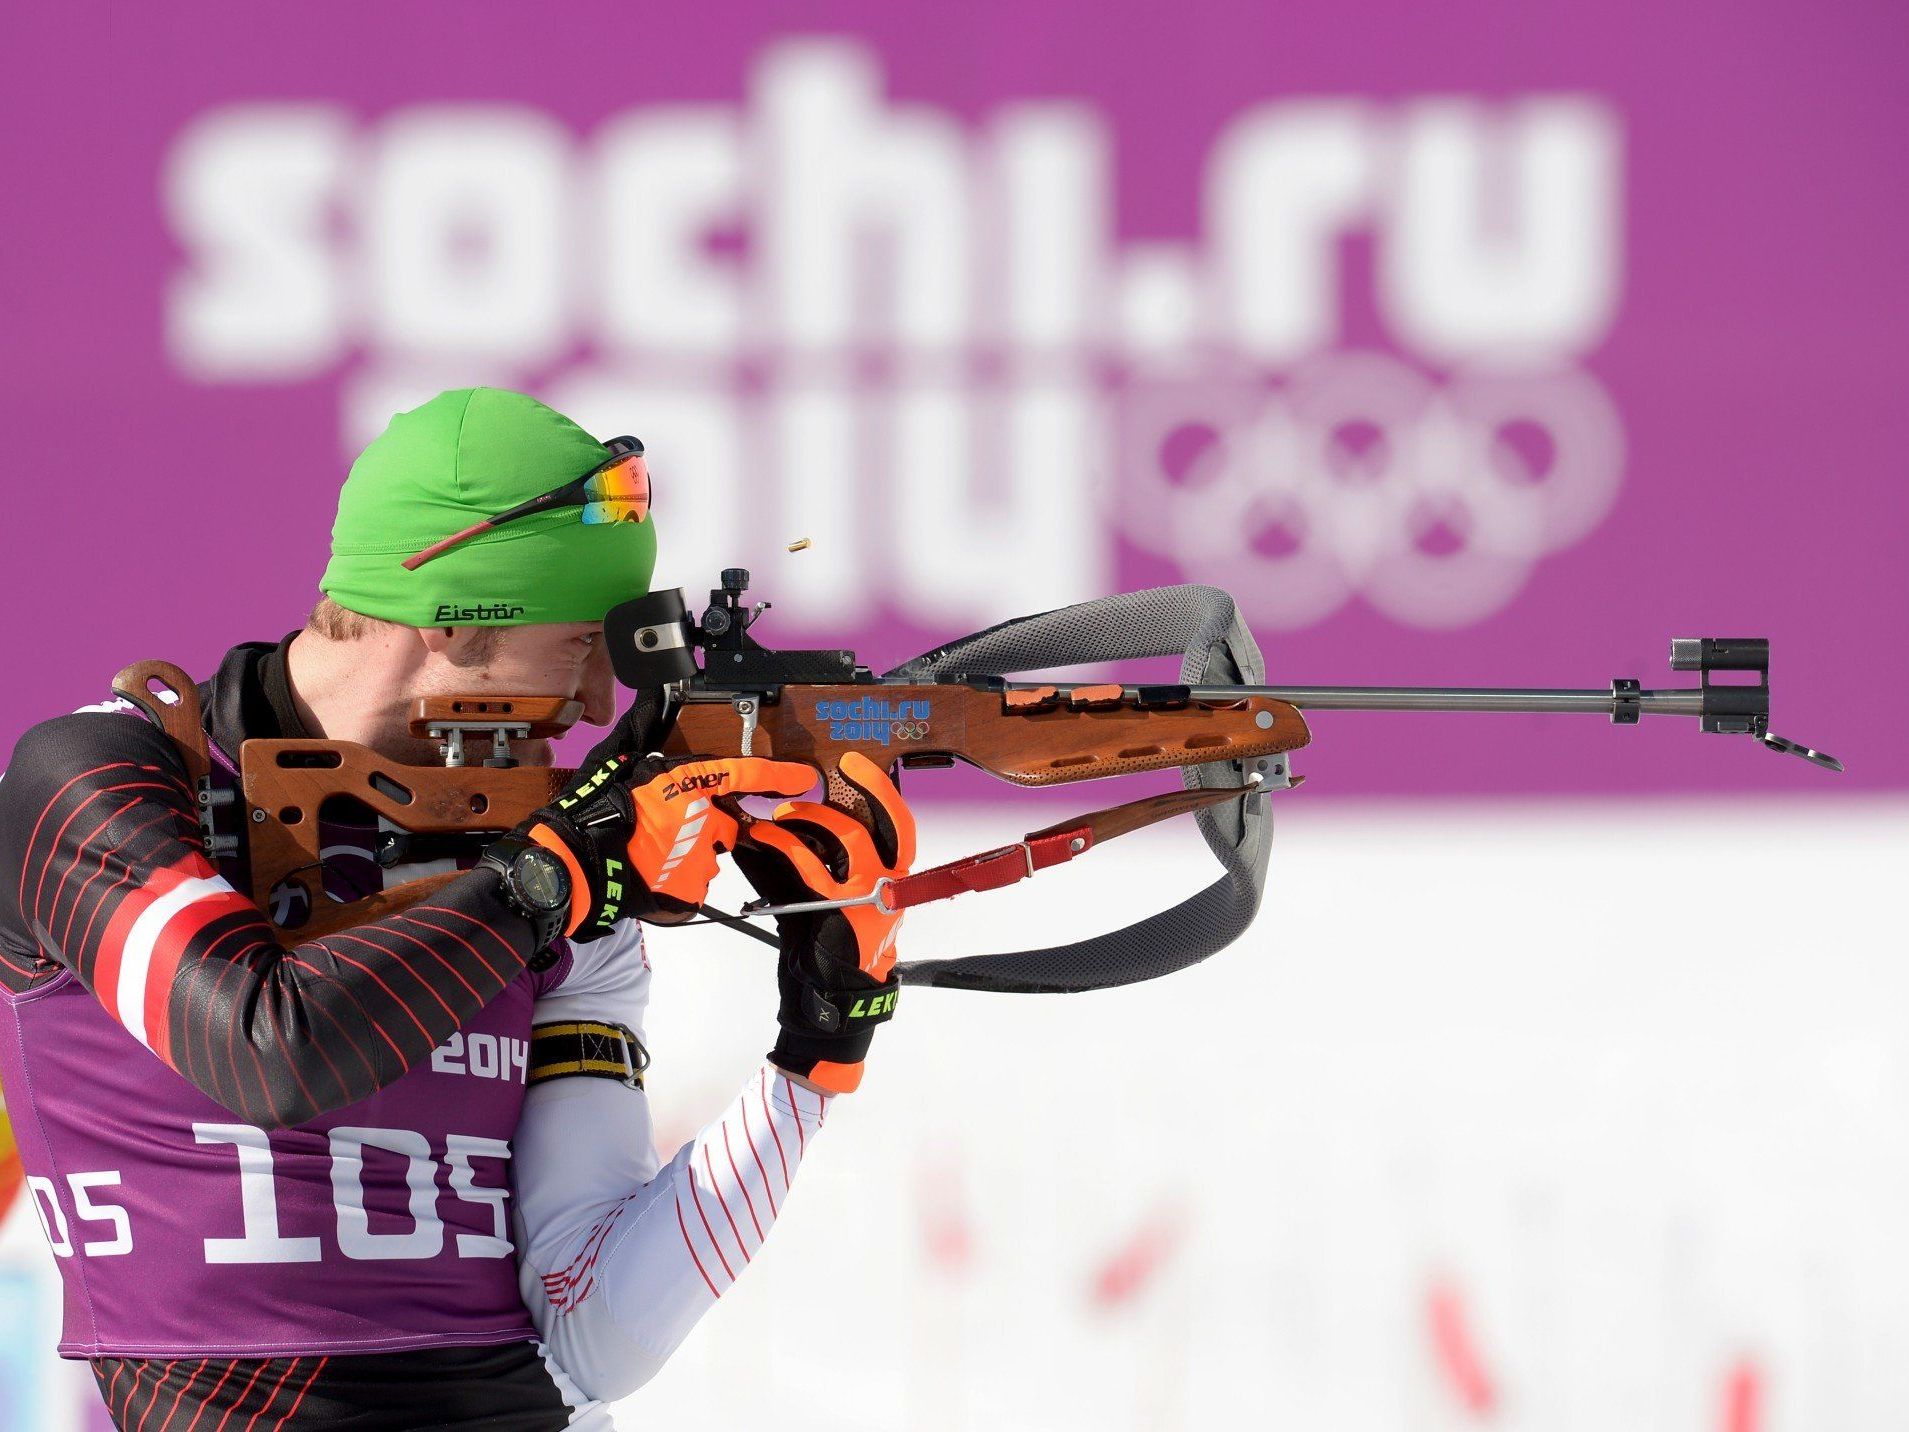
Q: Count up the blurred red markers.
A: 4